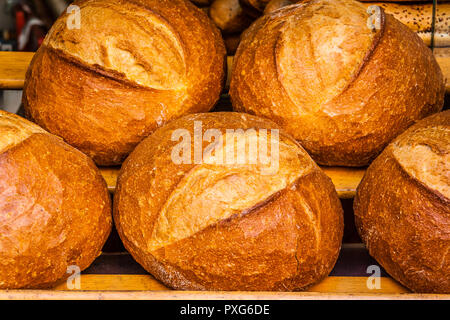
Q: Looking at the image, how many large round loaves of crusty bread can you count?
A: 5